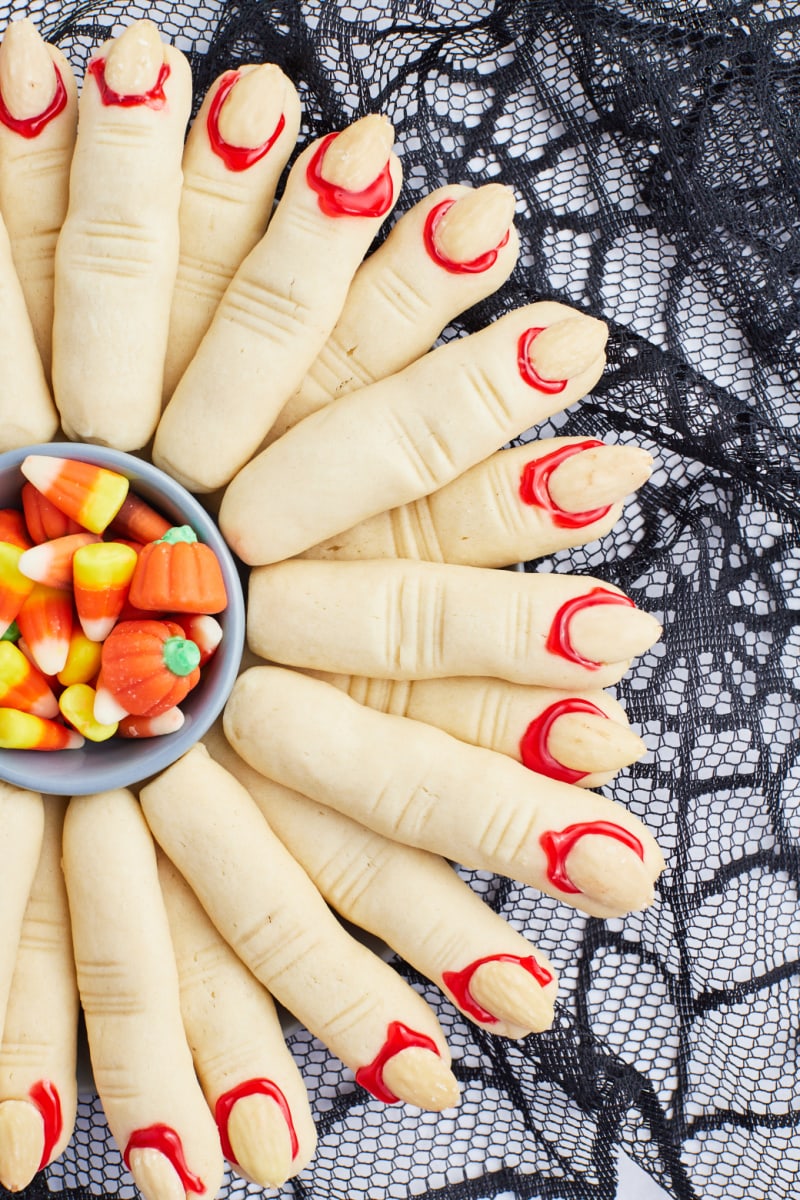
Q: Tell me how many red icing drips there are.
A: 15